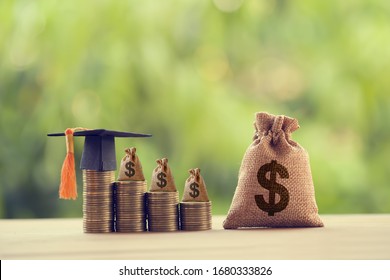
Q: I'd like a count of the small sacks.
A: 3